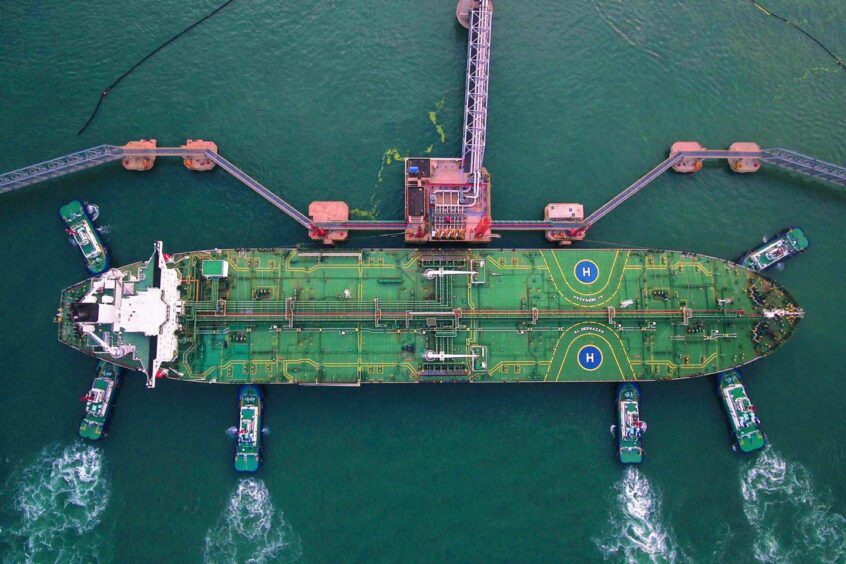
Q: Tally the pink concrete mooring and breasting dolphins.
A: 6